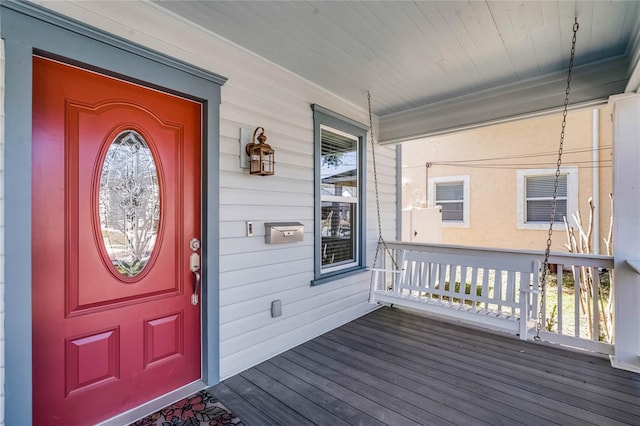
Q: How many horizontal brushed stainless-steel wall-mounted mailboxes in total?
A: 1